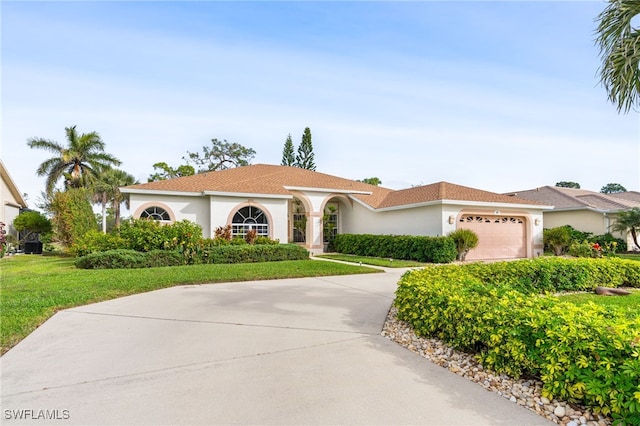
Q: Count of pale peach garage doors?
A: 1